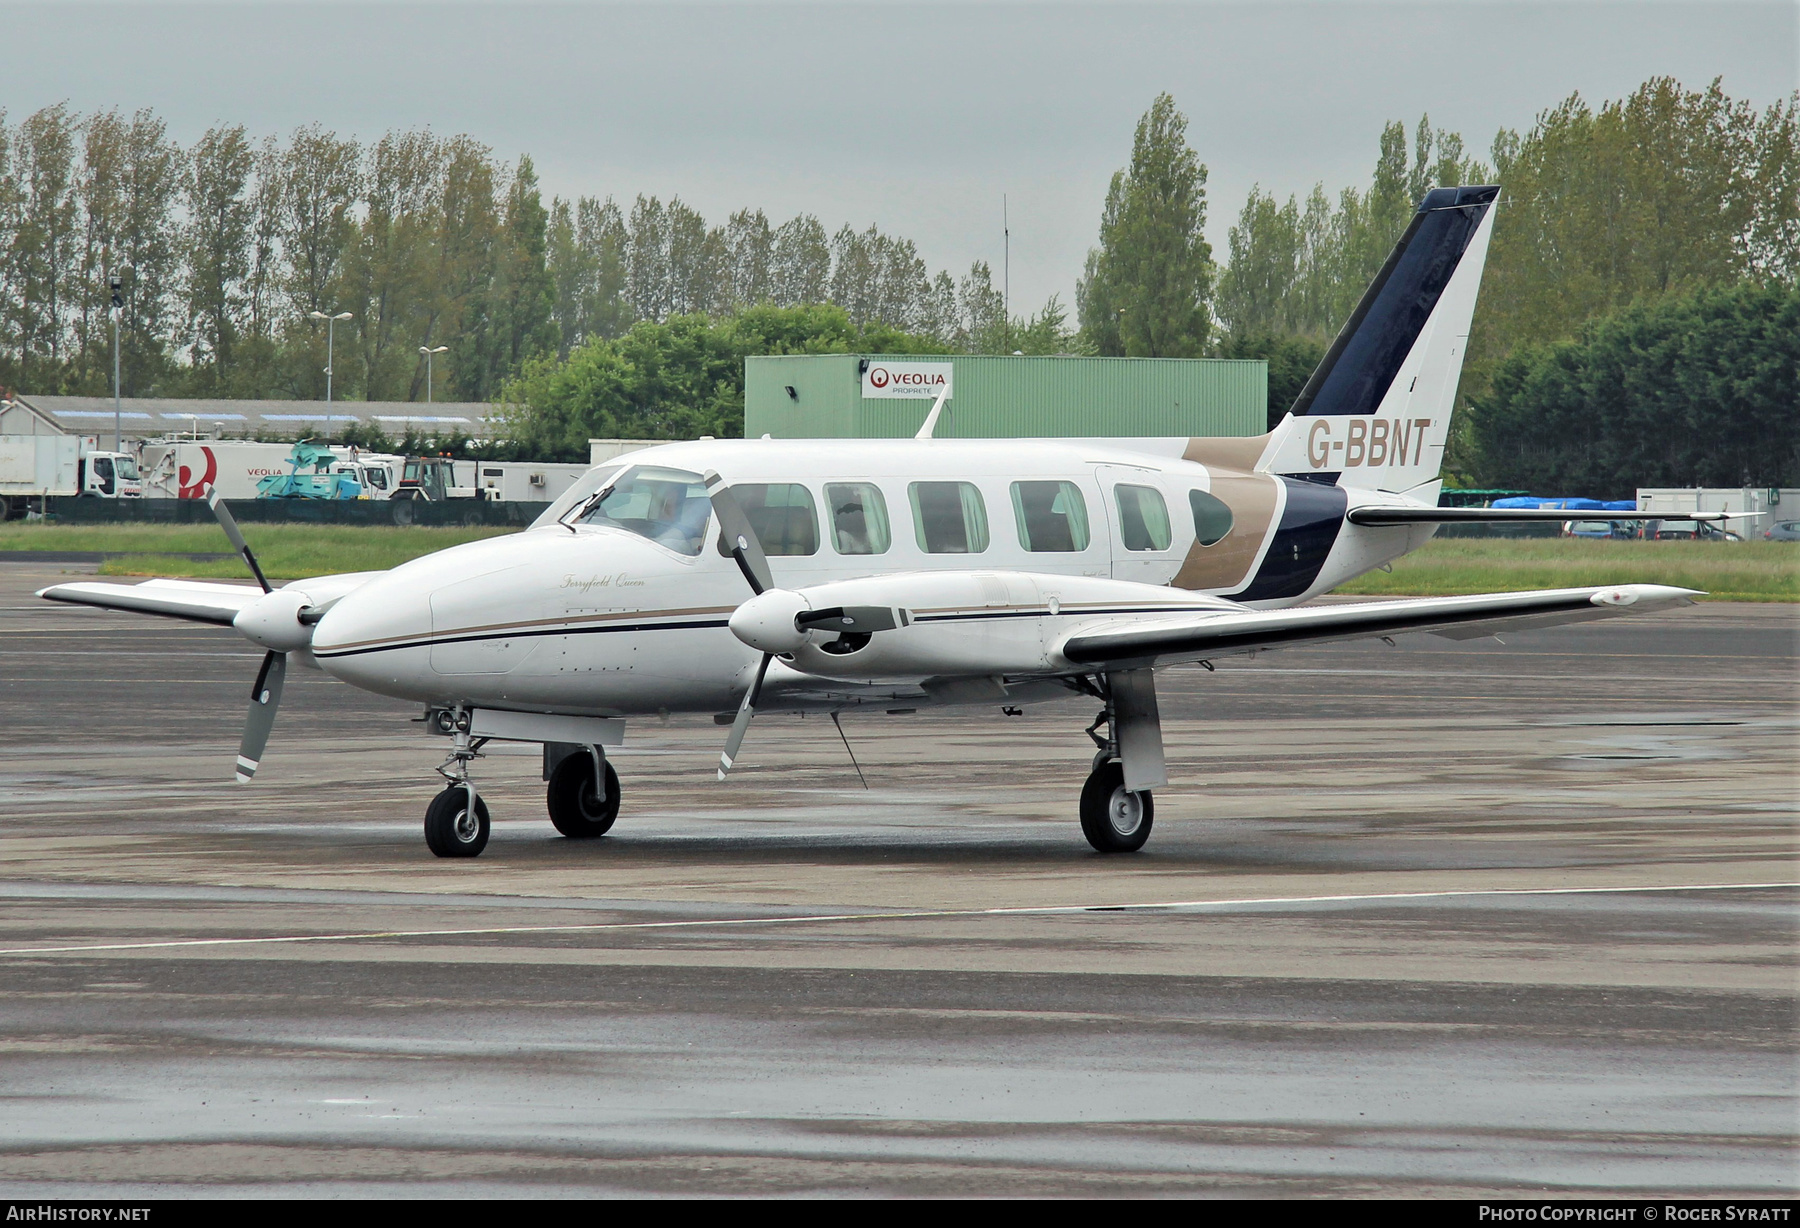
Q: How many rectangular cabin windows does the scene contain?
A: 5